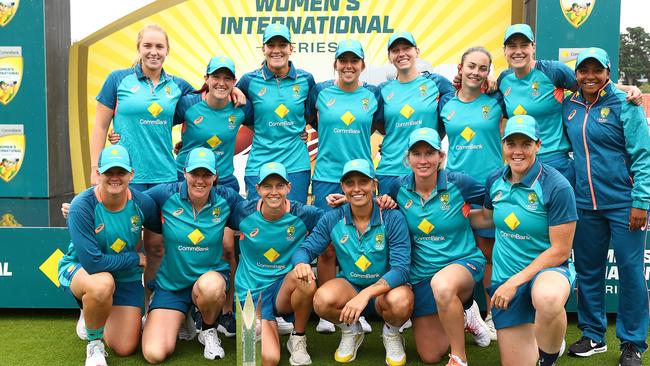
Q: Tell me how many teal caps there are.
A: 12